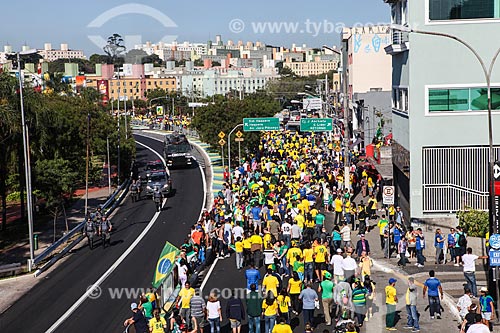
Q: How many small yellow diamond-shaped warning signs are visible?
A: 3